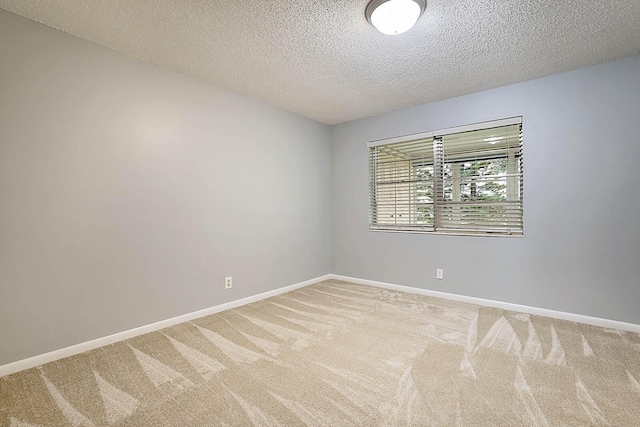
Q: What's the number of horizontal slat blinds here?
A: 2